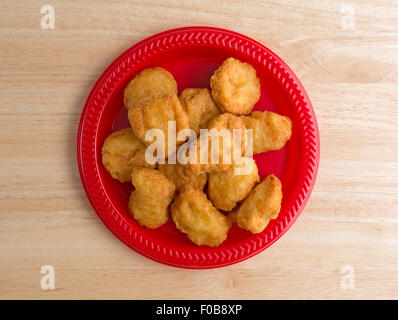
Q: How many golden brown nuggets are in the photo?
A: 12